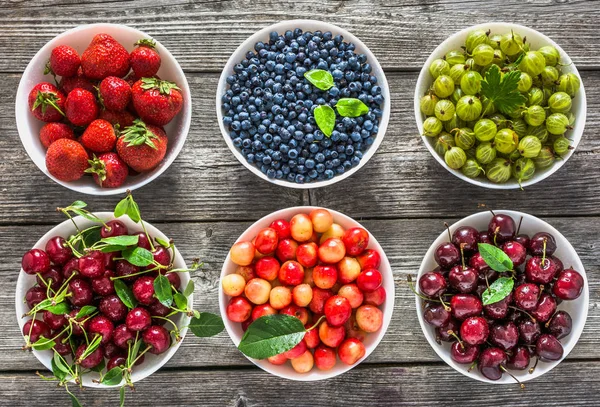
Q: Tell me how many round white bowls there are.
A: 6